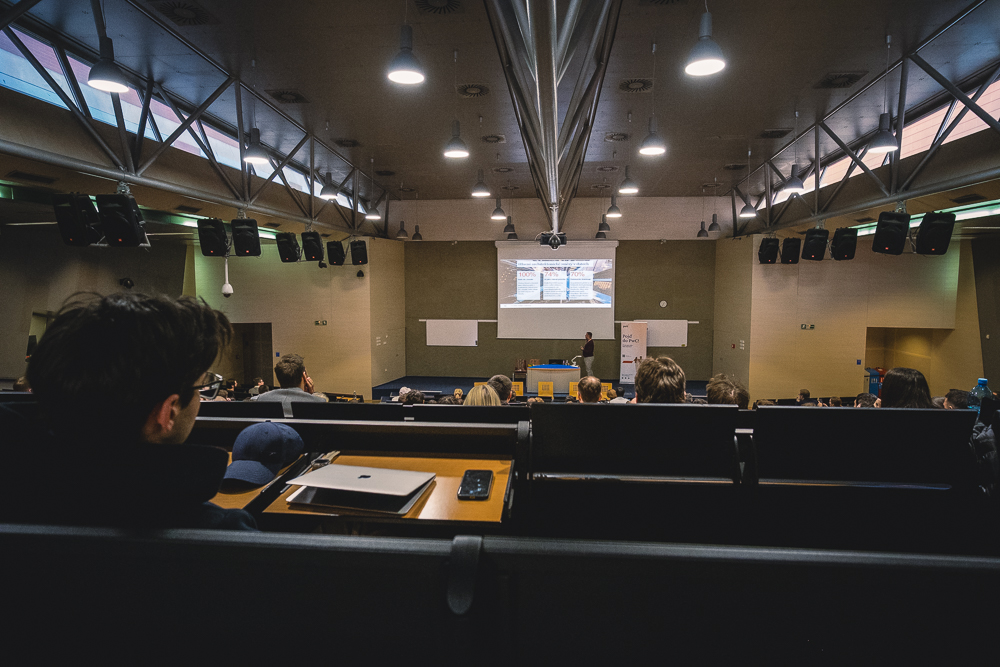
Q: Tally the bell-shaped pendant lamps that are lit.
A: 15